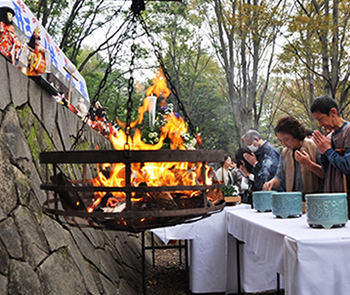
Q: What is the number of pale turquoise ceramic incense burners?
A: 3